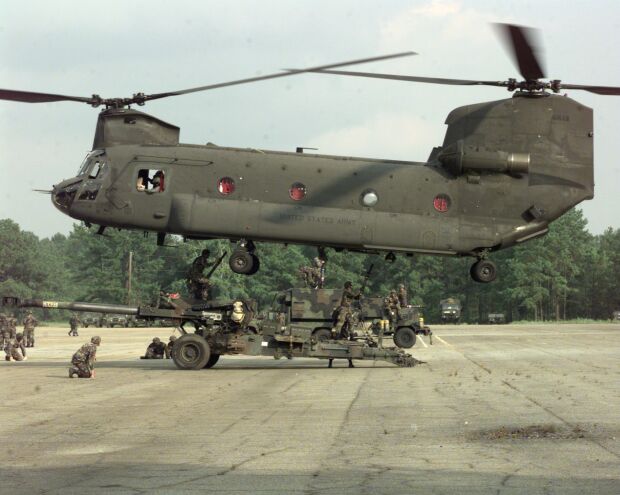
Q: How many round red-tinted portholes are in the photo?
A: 3